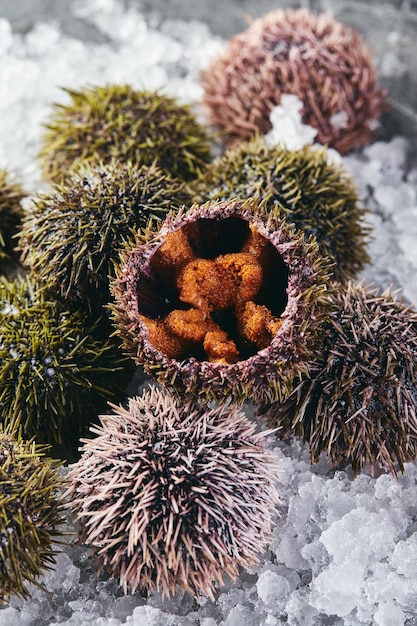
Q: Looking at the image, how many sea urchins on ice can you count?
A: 10